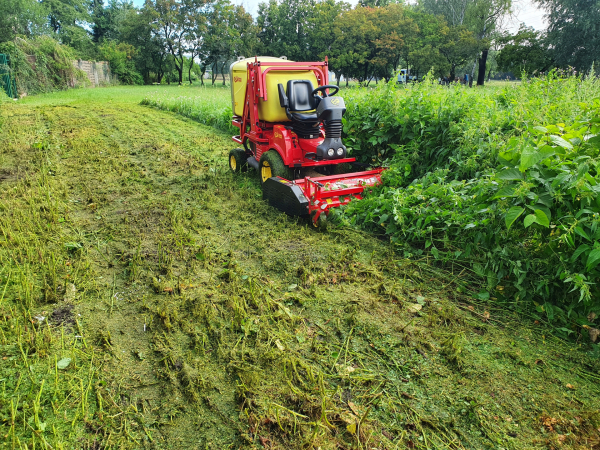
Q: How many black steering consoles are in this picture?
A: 1